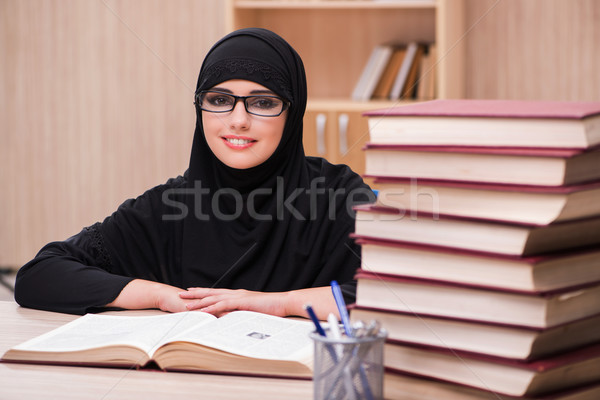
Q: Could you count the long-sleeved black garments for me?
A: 1